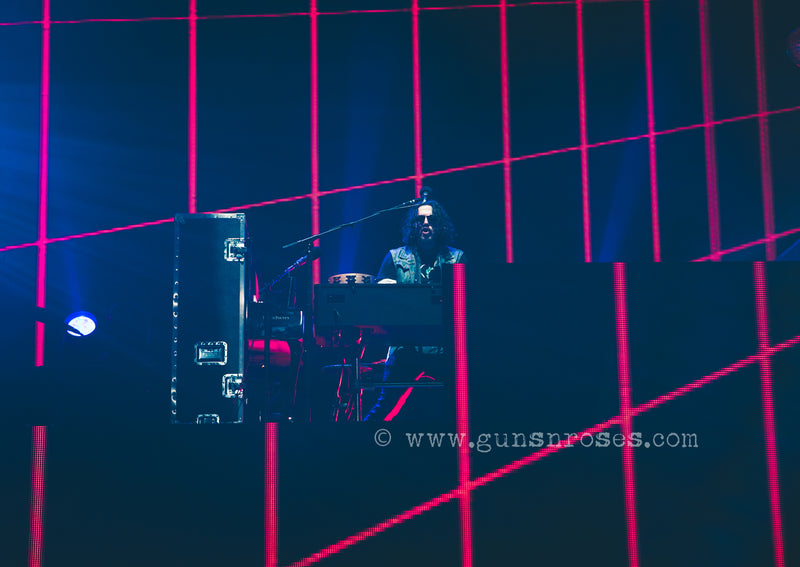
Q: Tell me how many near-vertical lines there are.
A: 14